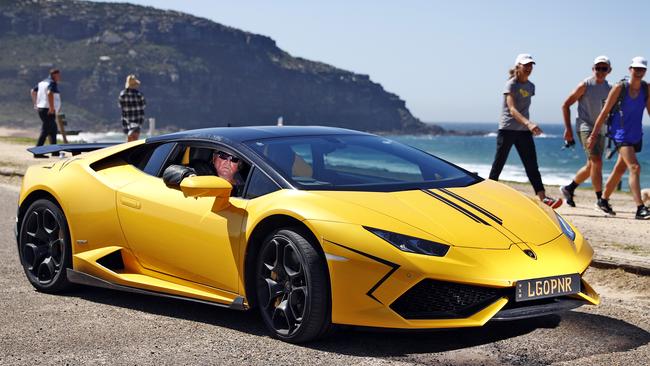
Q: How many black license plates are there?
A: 1